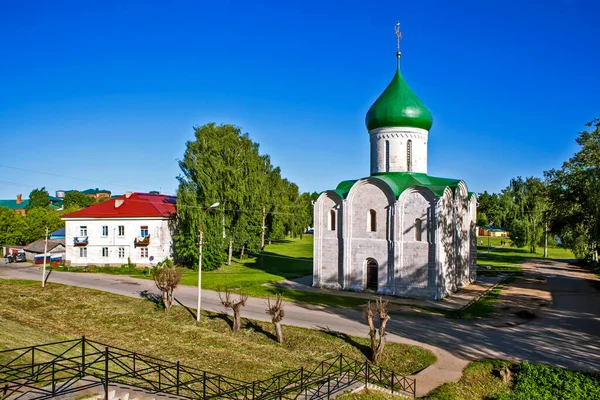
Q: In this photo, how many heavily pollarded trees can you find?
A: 4